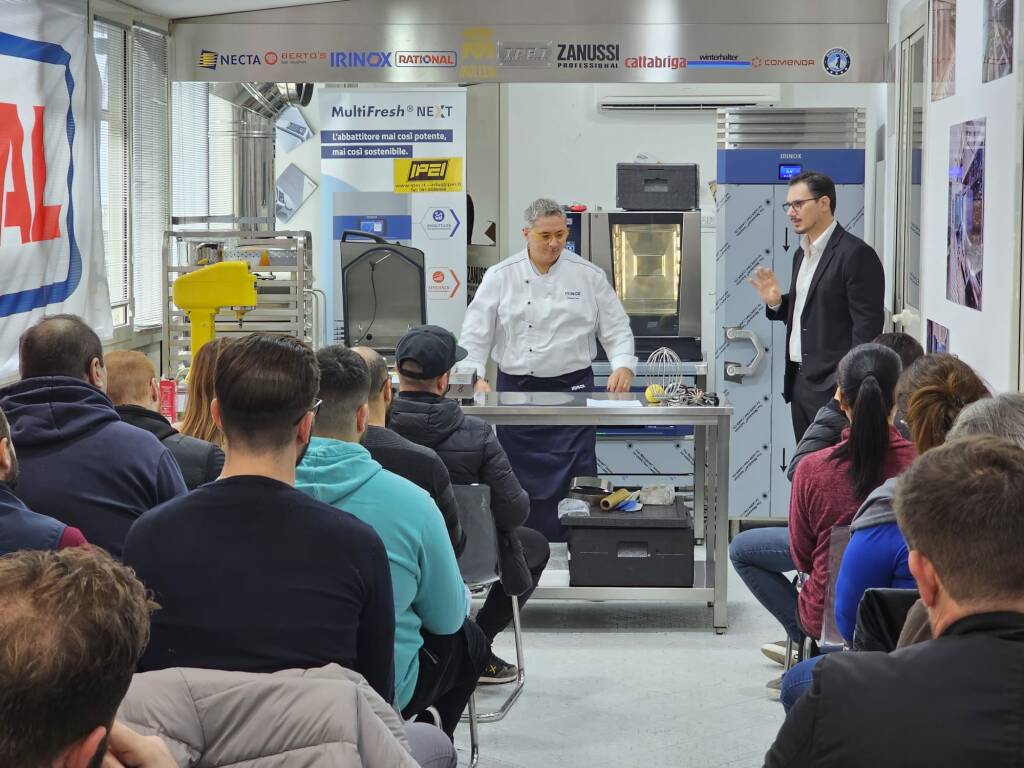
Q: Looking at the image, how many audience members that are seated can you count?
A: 14